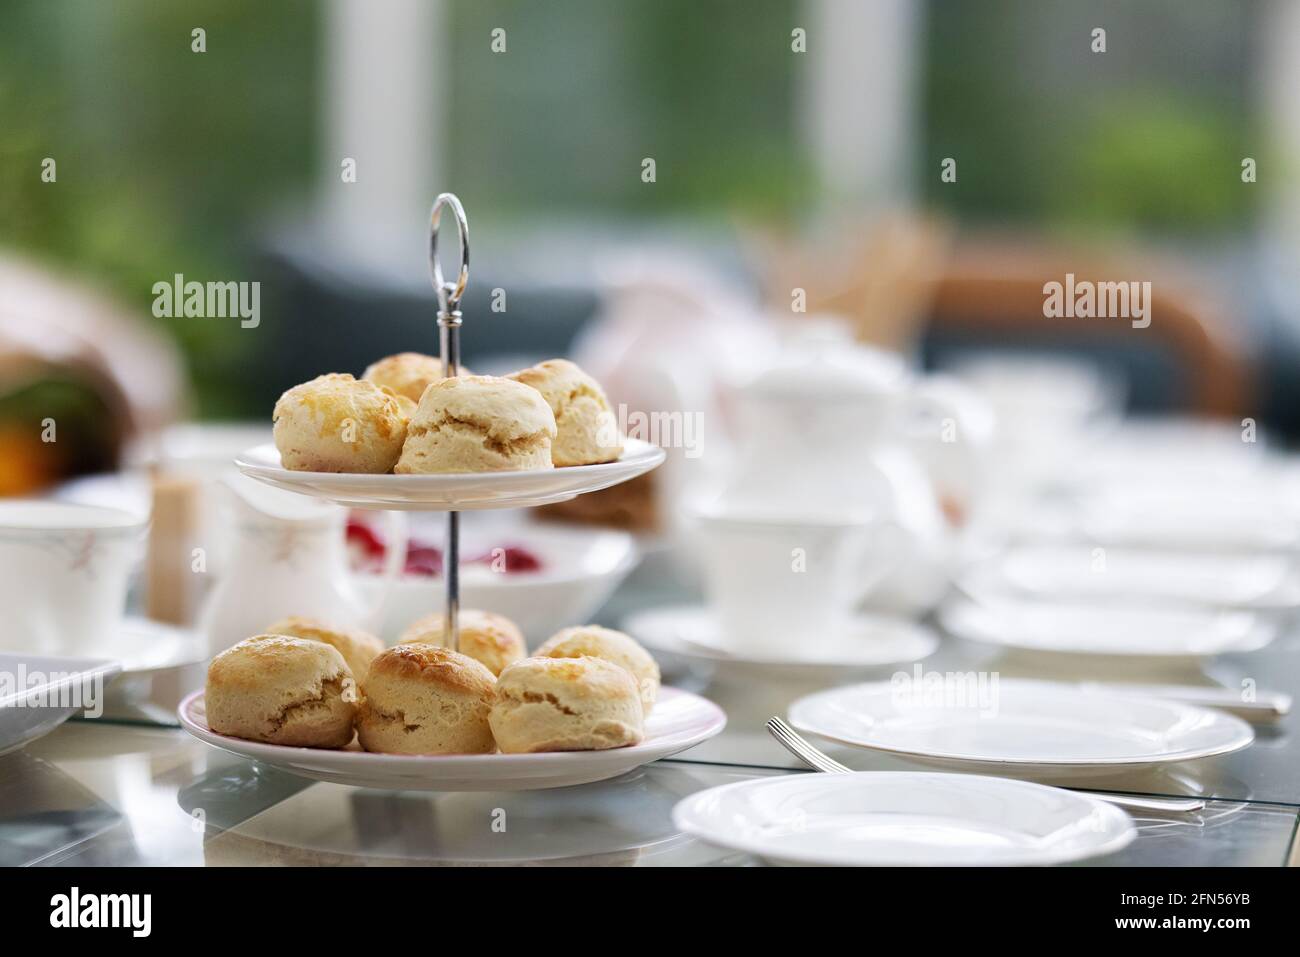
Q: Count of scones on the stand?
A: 10